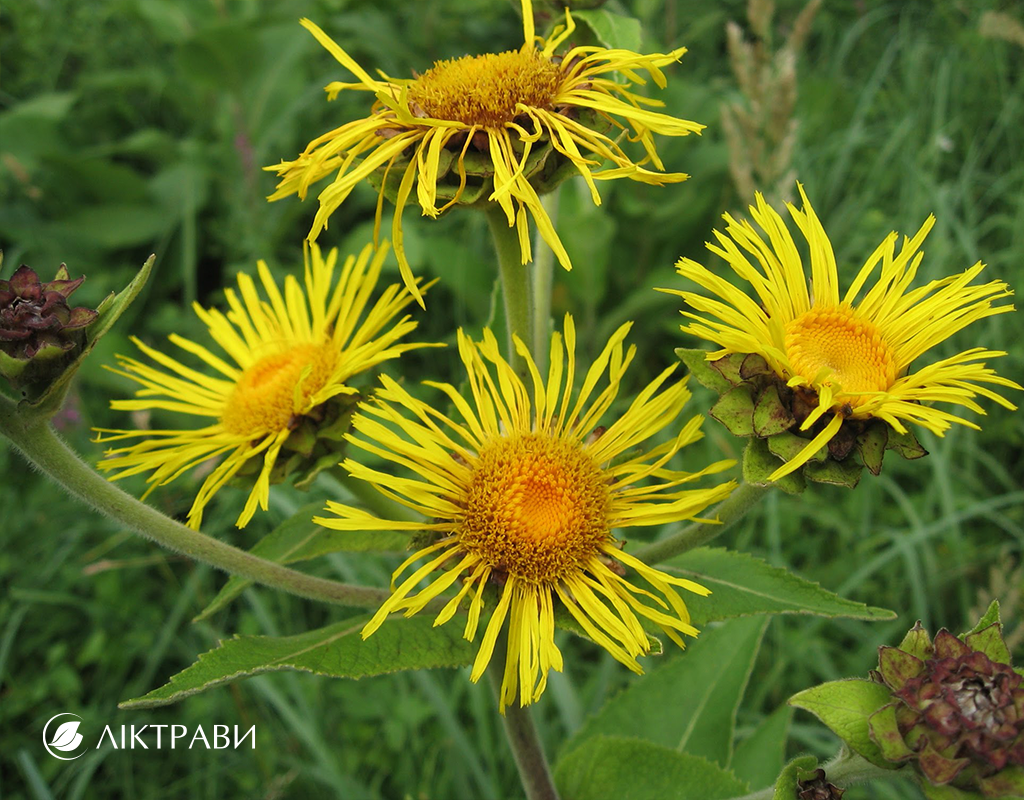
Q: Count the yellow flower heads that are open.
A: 4